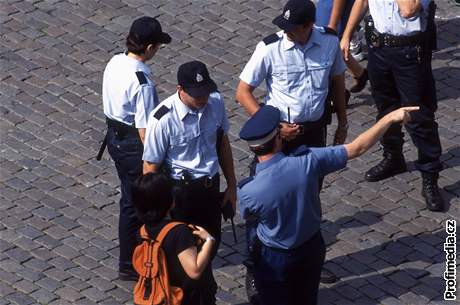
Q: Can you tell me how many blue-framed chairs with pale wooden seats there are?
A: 0